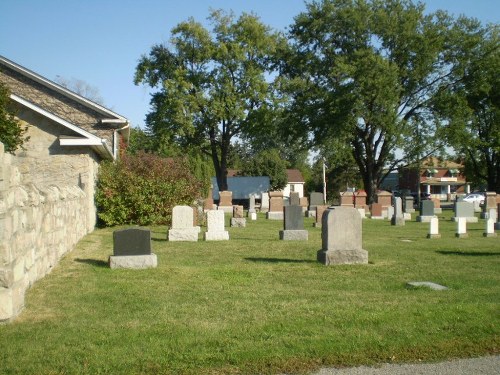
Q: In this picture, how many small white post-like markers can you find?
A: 3